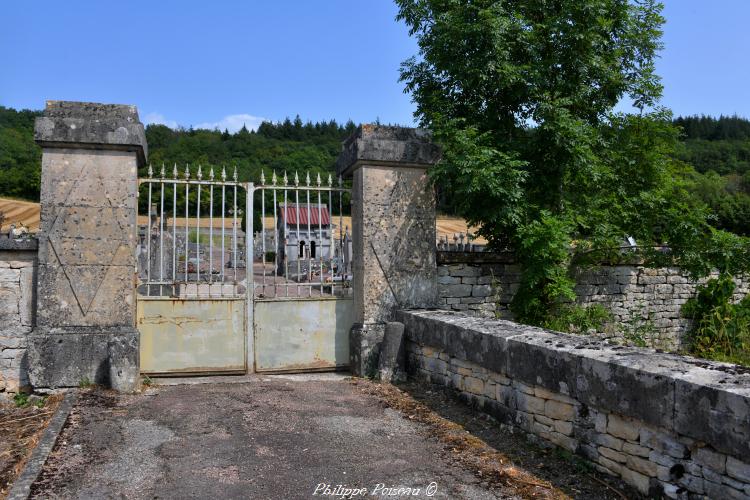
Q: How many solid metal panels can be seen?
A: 2